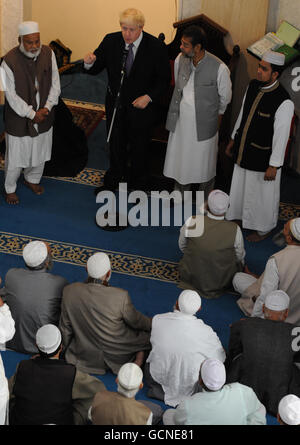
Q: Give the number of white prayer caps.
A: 12